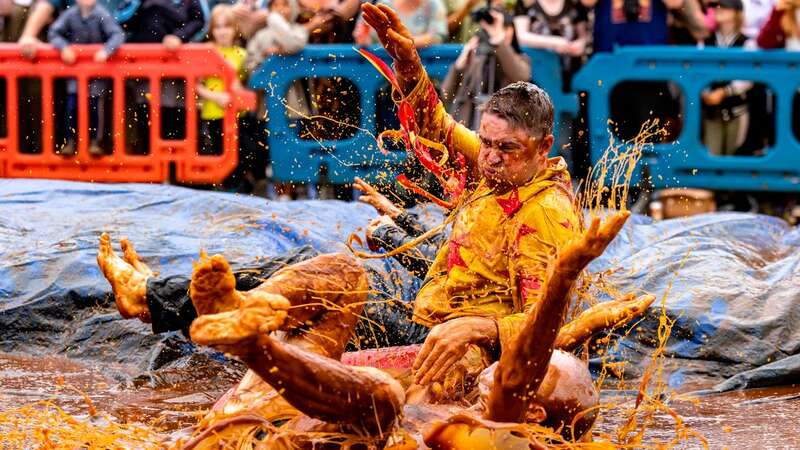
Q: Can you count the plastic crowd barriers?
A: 3